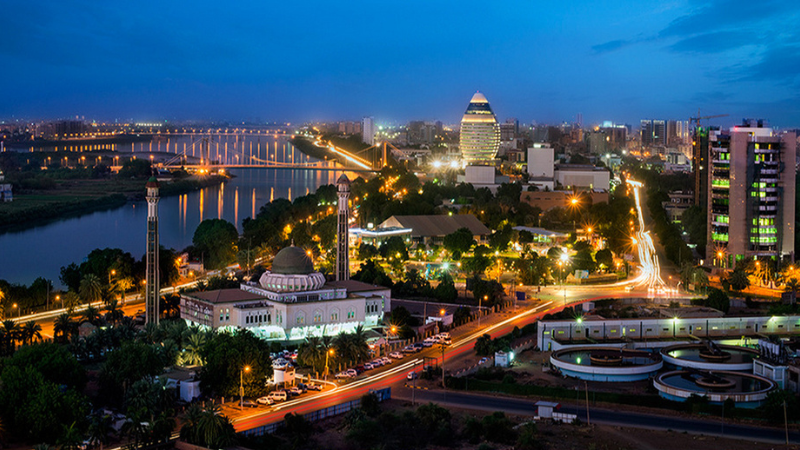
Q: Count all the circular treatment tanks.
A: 3